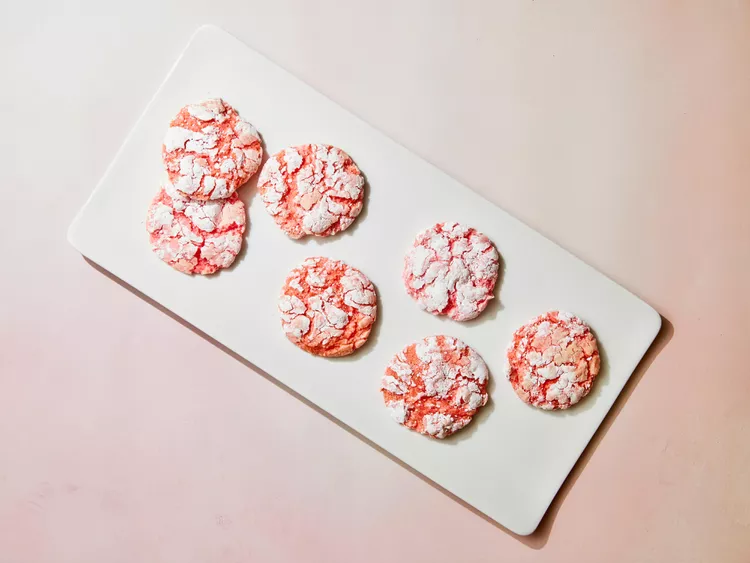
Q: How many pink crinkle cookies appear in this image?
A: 7